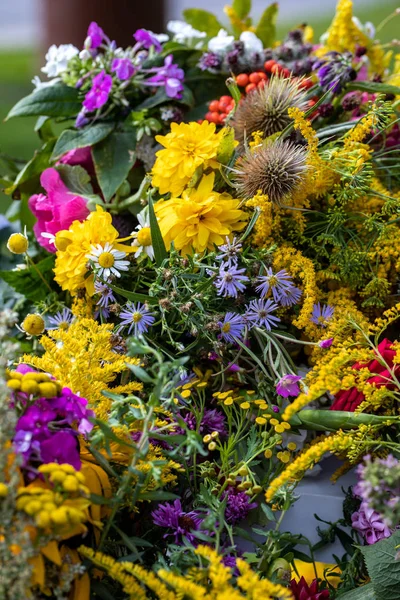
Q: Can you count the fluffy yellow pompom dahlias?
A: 3